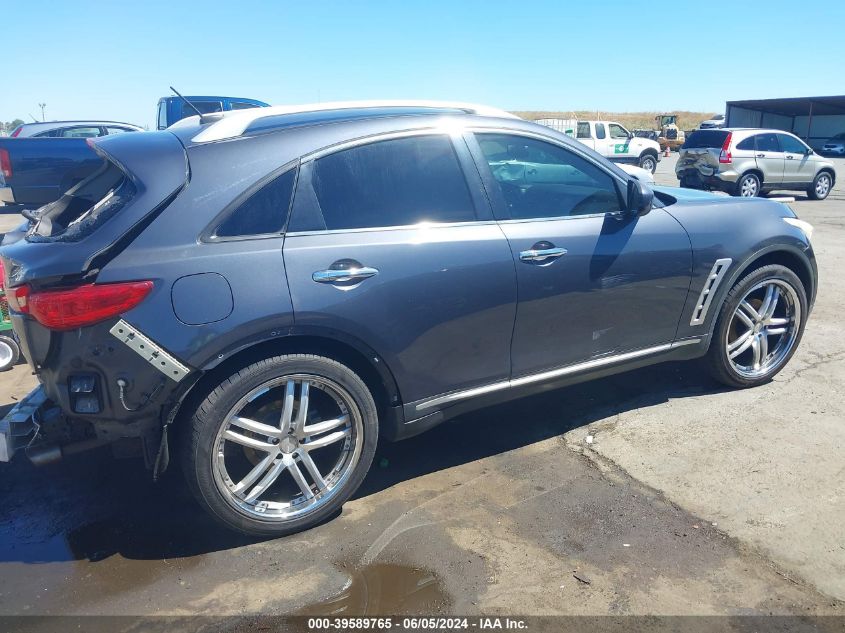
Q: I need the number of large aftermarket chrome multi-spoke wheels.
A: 2